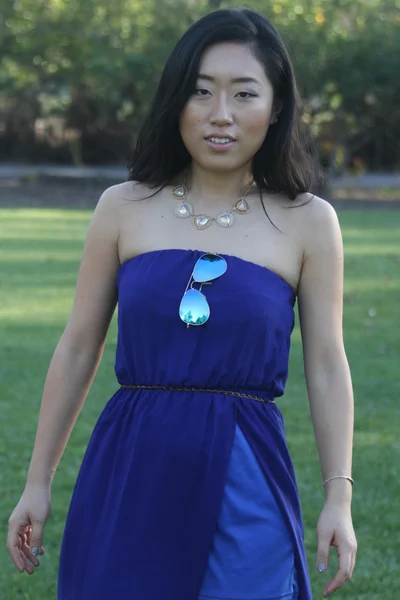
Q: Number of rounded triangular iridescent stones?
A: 5